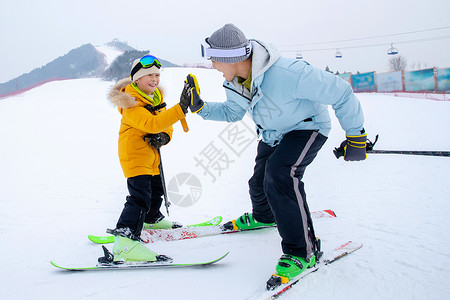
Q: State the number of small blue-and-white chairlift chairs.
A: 3